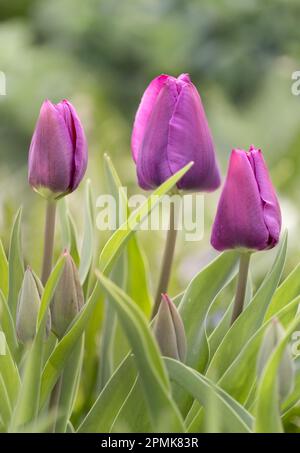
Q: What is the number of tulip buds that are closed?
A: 4